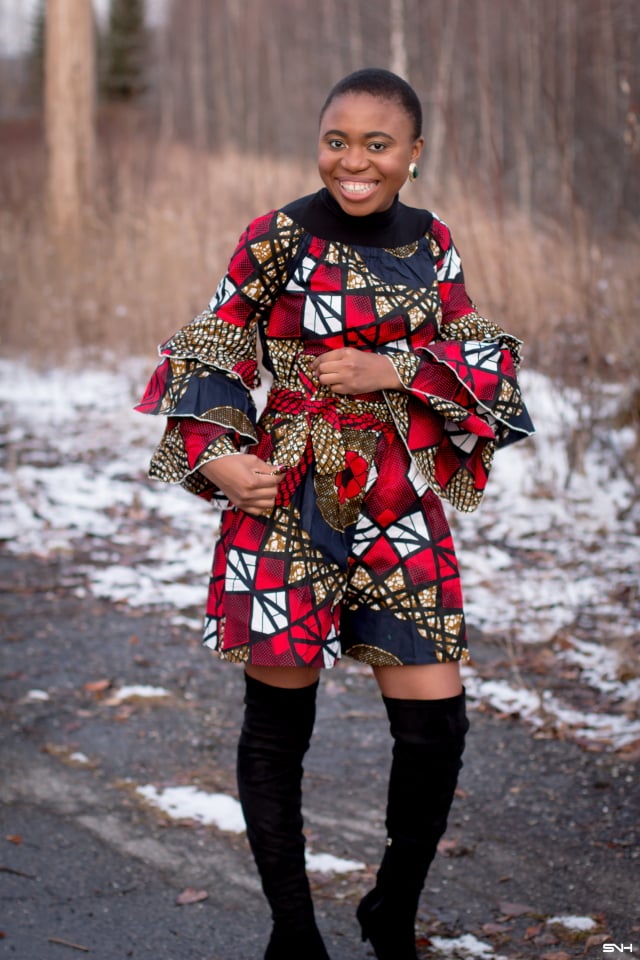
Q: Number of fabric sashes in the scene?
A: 1